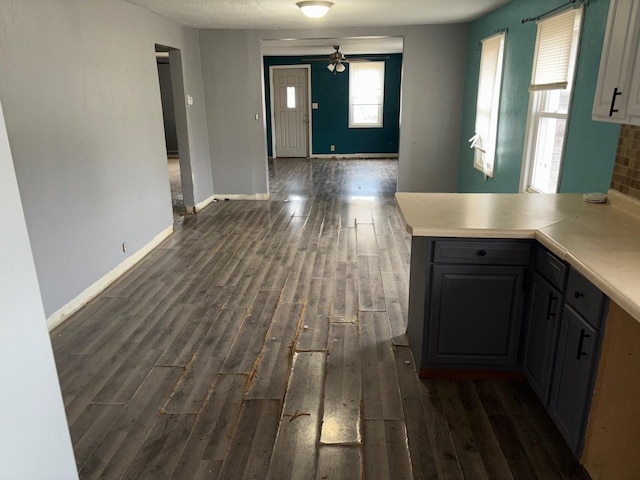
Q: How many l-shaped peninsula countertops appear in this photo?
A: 1